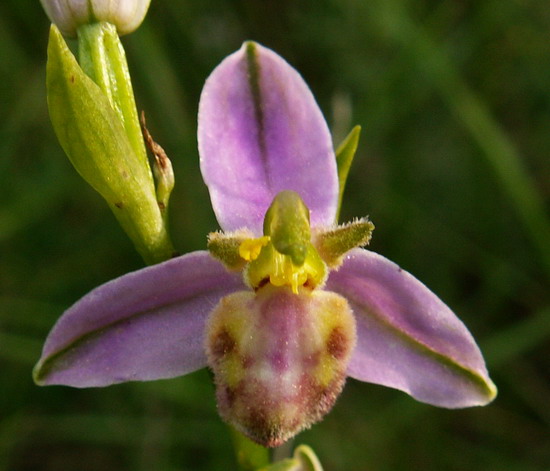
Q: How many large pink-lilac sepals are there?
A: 3